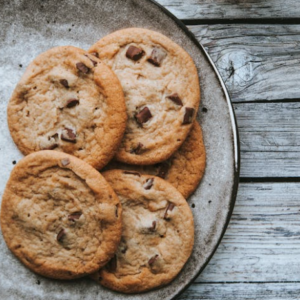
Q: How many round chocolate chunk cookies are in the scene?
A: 5